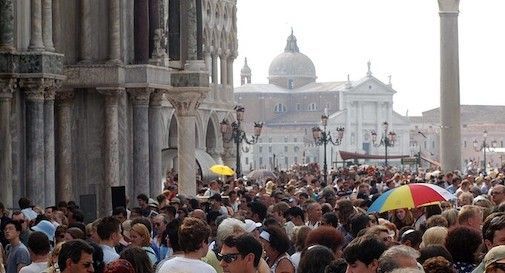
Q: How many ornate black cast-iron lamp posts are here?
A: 4